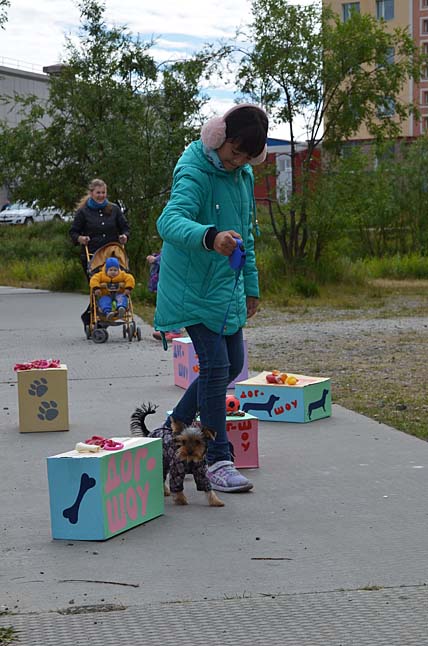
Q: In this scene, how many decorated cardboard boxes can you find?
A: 5